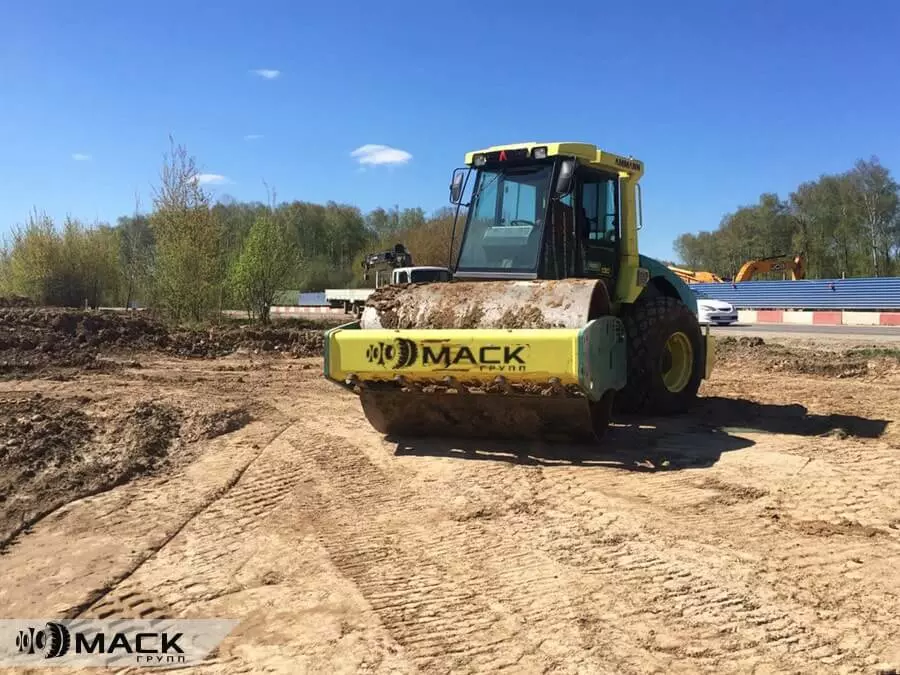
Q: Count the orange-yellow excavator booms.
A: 2